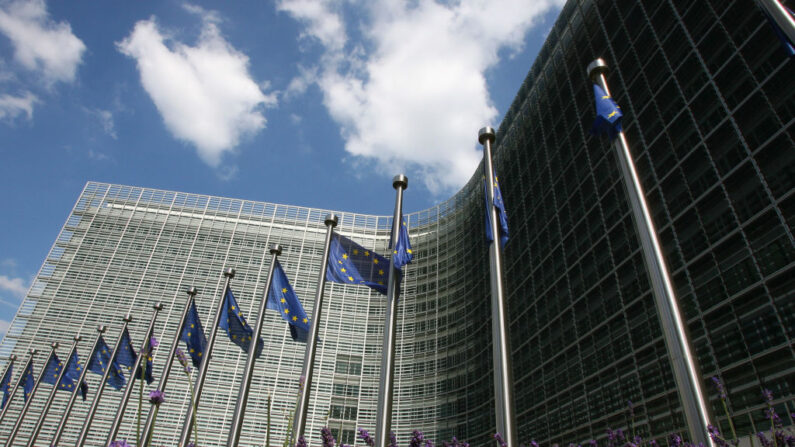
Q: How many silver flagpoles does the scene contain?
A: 15